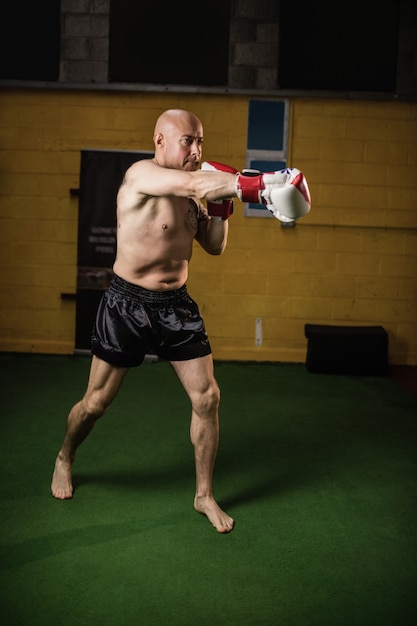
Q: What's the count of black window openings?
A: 3